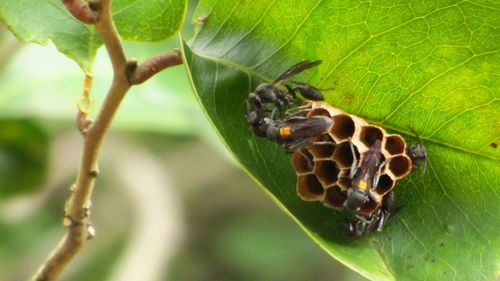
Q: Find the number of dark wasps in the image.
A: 5